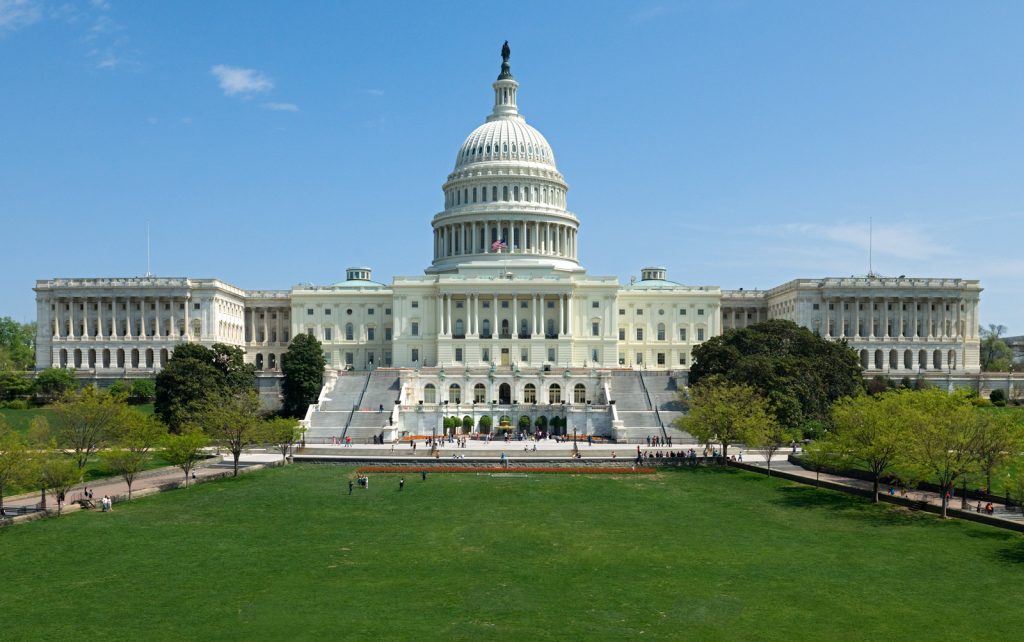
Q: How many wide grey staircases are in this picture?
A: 2